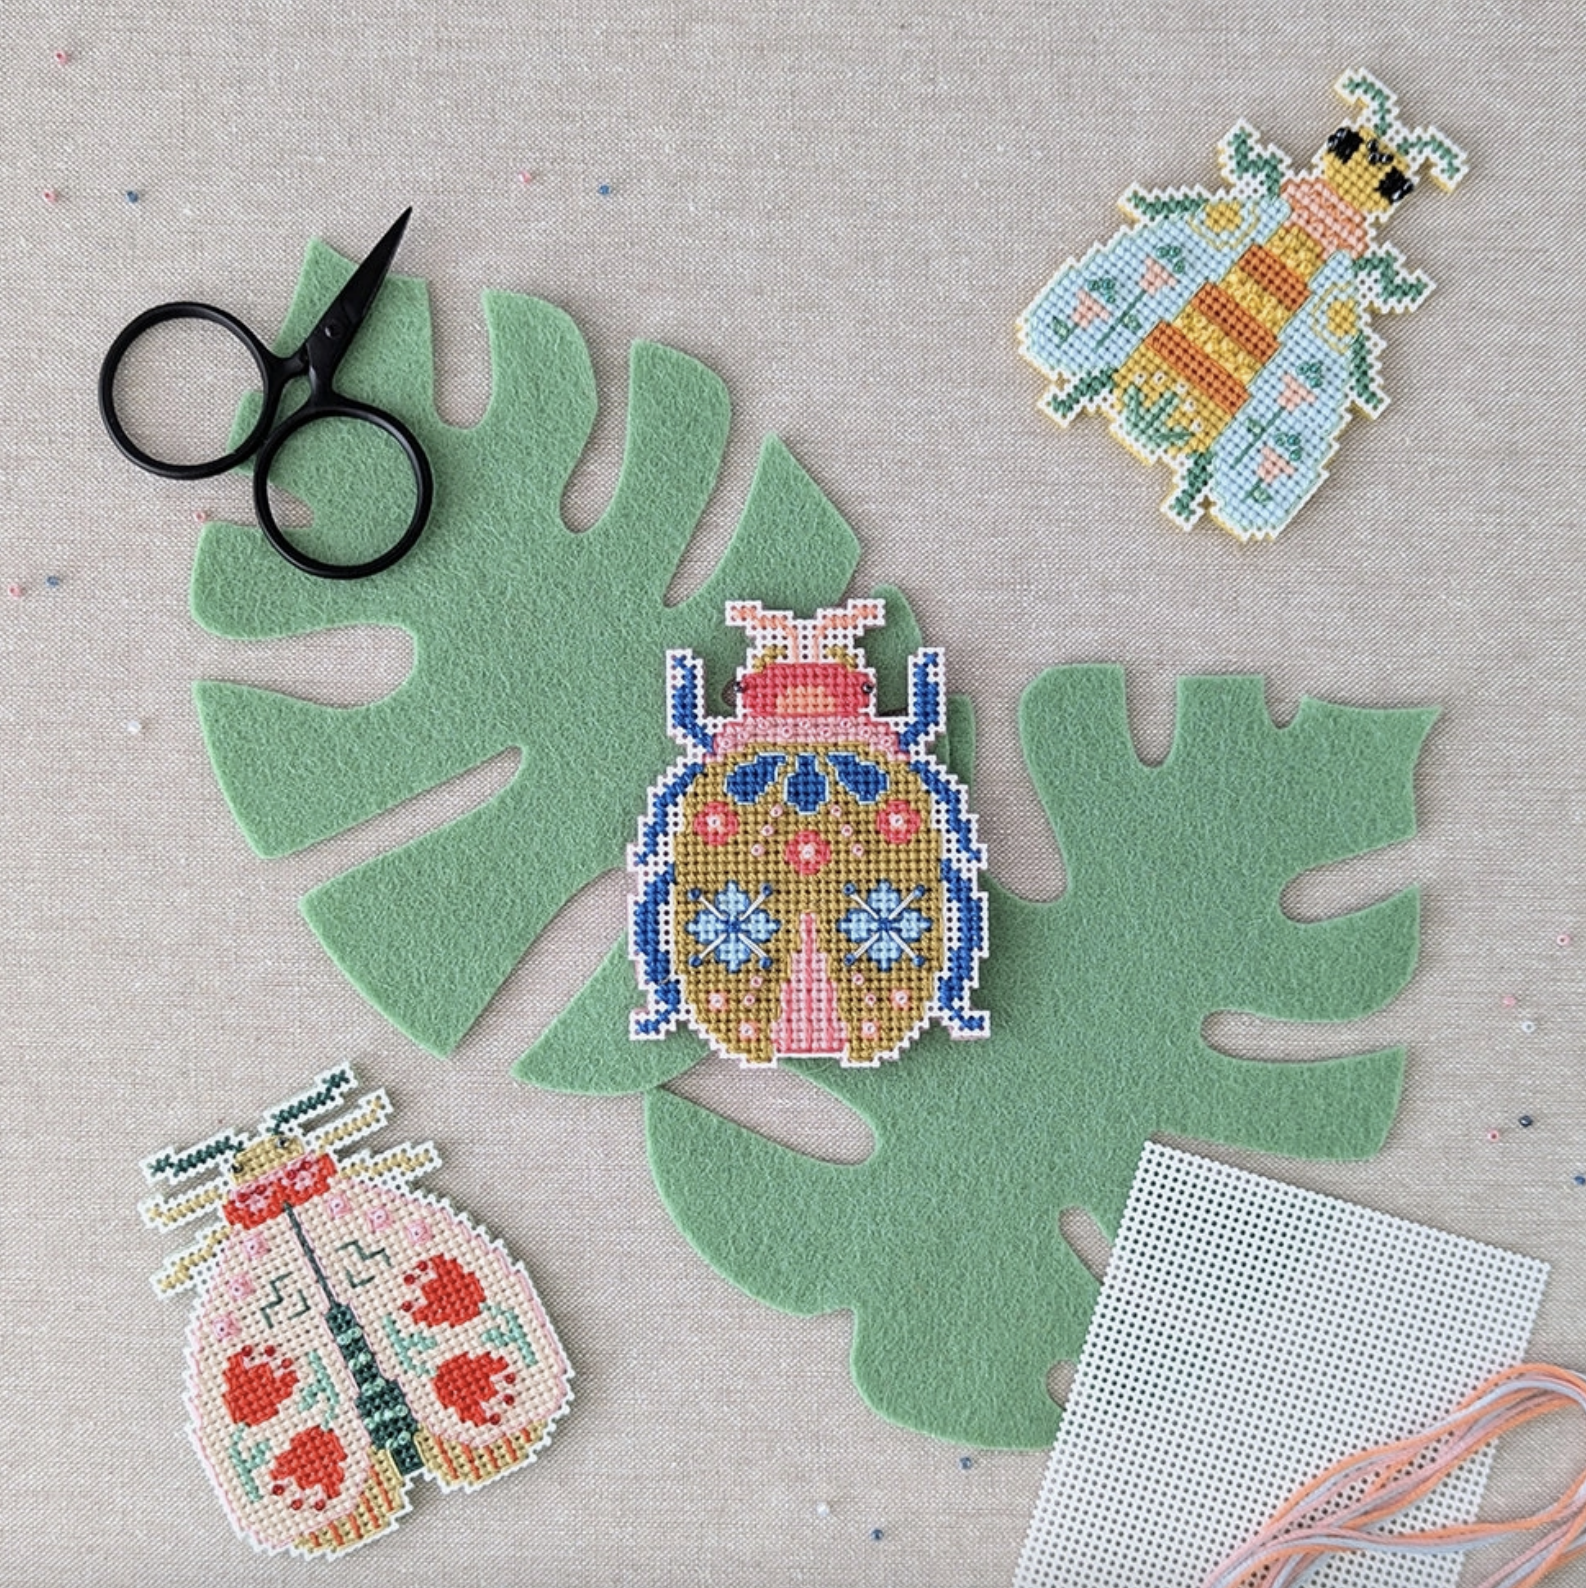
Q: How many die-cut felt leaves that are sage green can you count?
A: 2